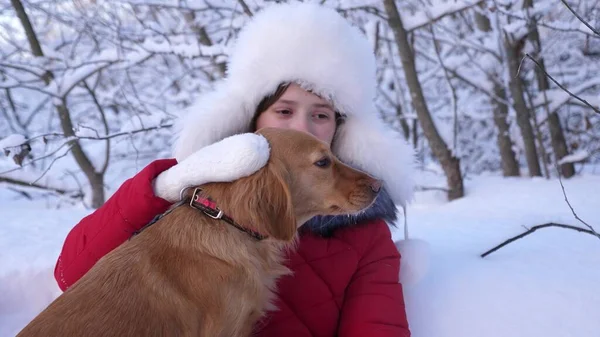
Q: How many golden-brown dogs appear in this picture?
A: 1